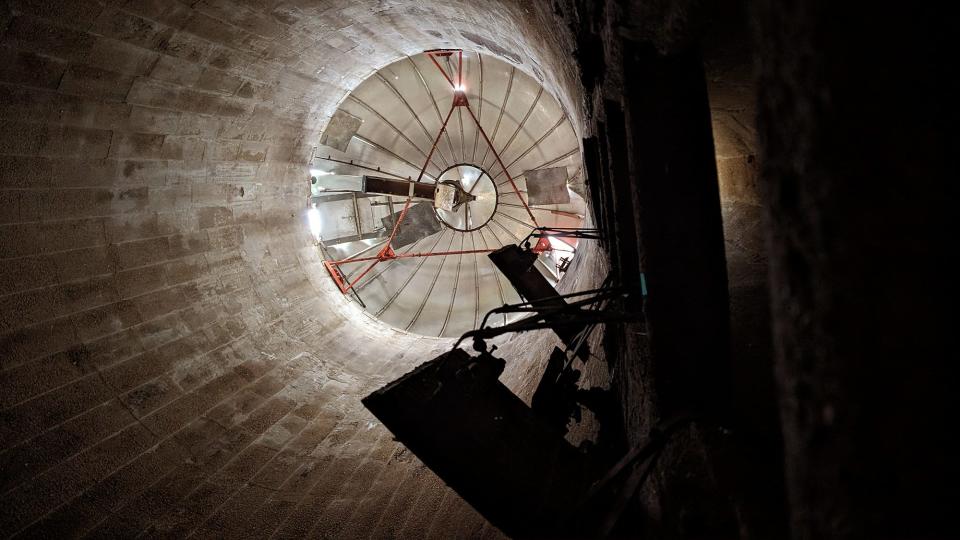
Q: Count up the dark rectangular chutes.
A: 2